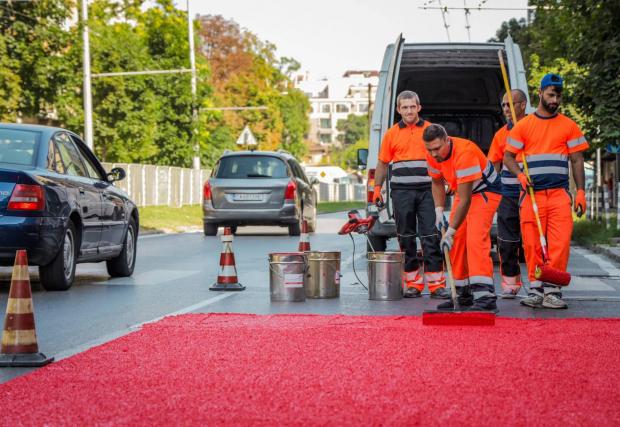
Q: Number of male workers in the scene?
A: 4